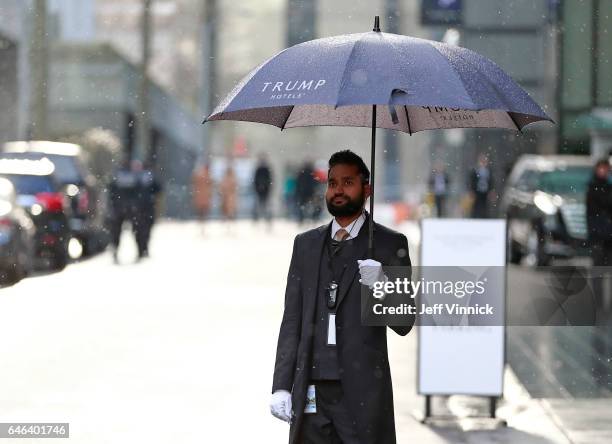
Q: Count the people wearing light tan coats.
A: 2